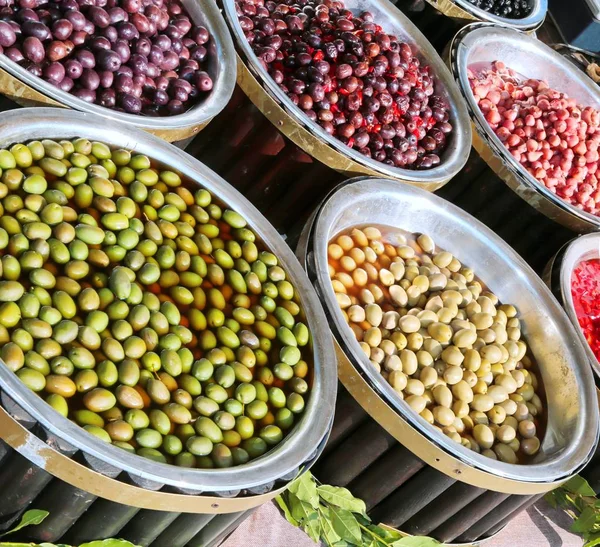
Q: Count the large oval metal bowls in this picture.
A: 7